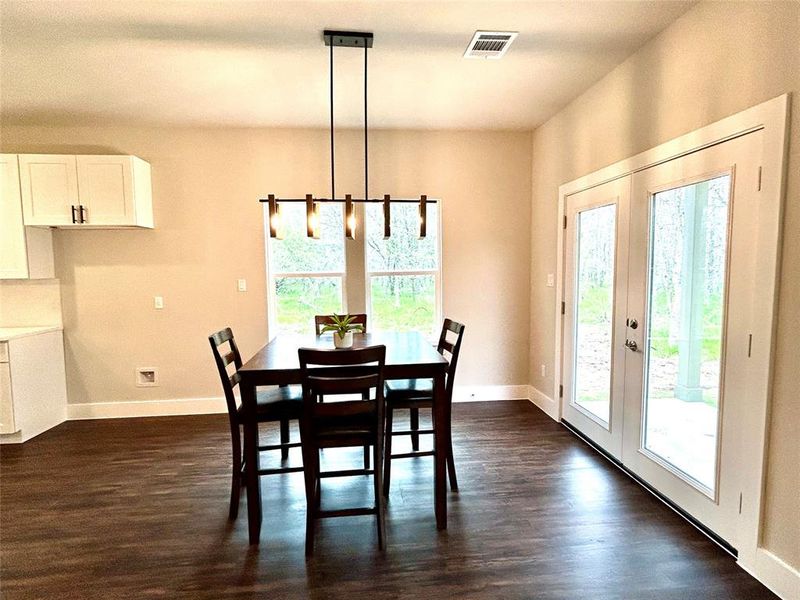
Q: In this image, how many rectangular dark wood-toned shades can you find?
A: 5